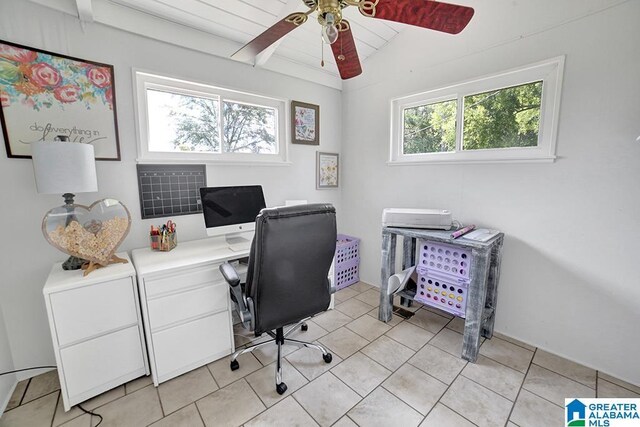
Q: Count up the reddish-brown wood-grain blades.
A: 3